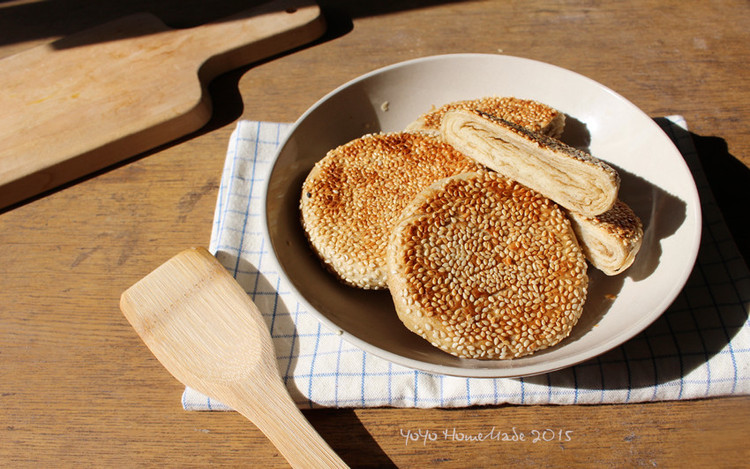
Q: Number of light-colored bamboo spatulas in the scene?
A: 1